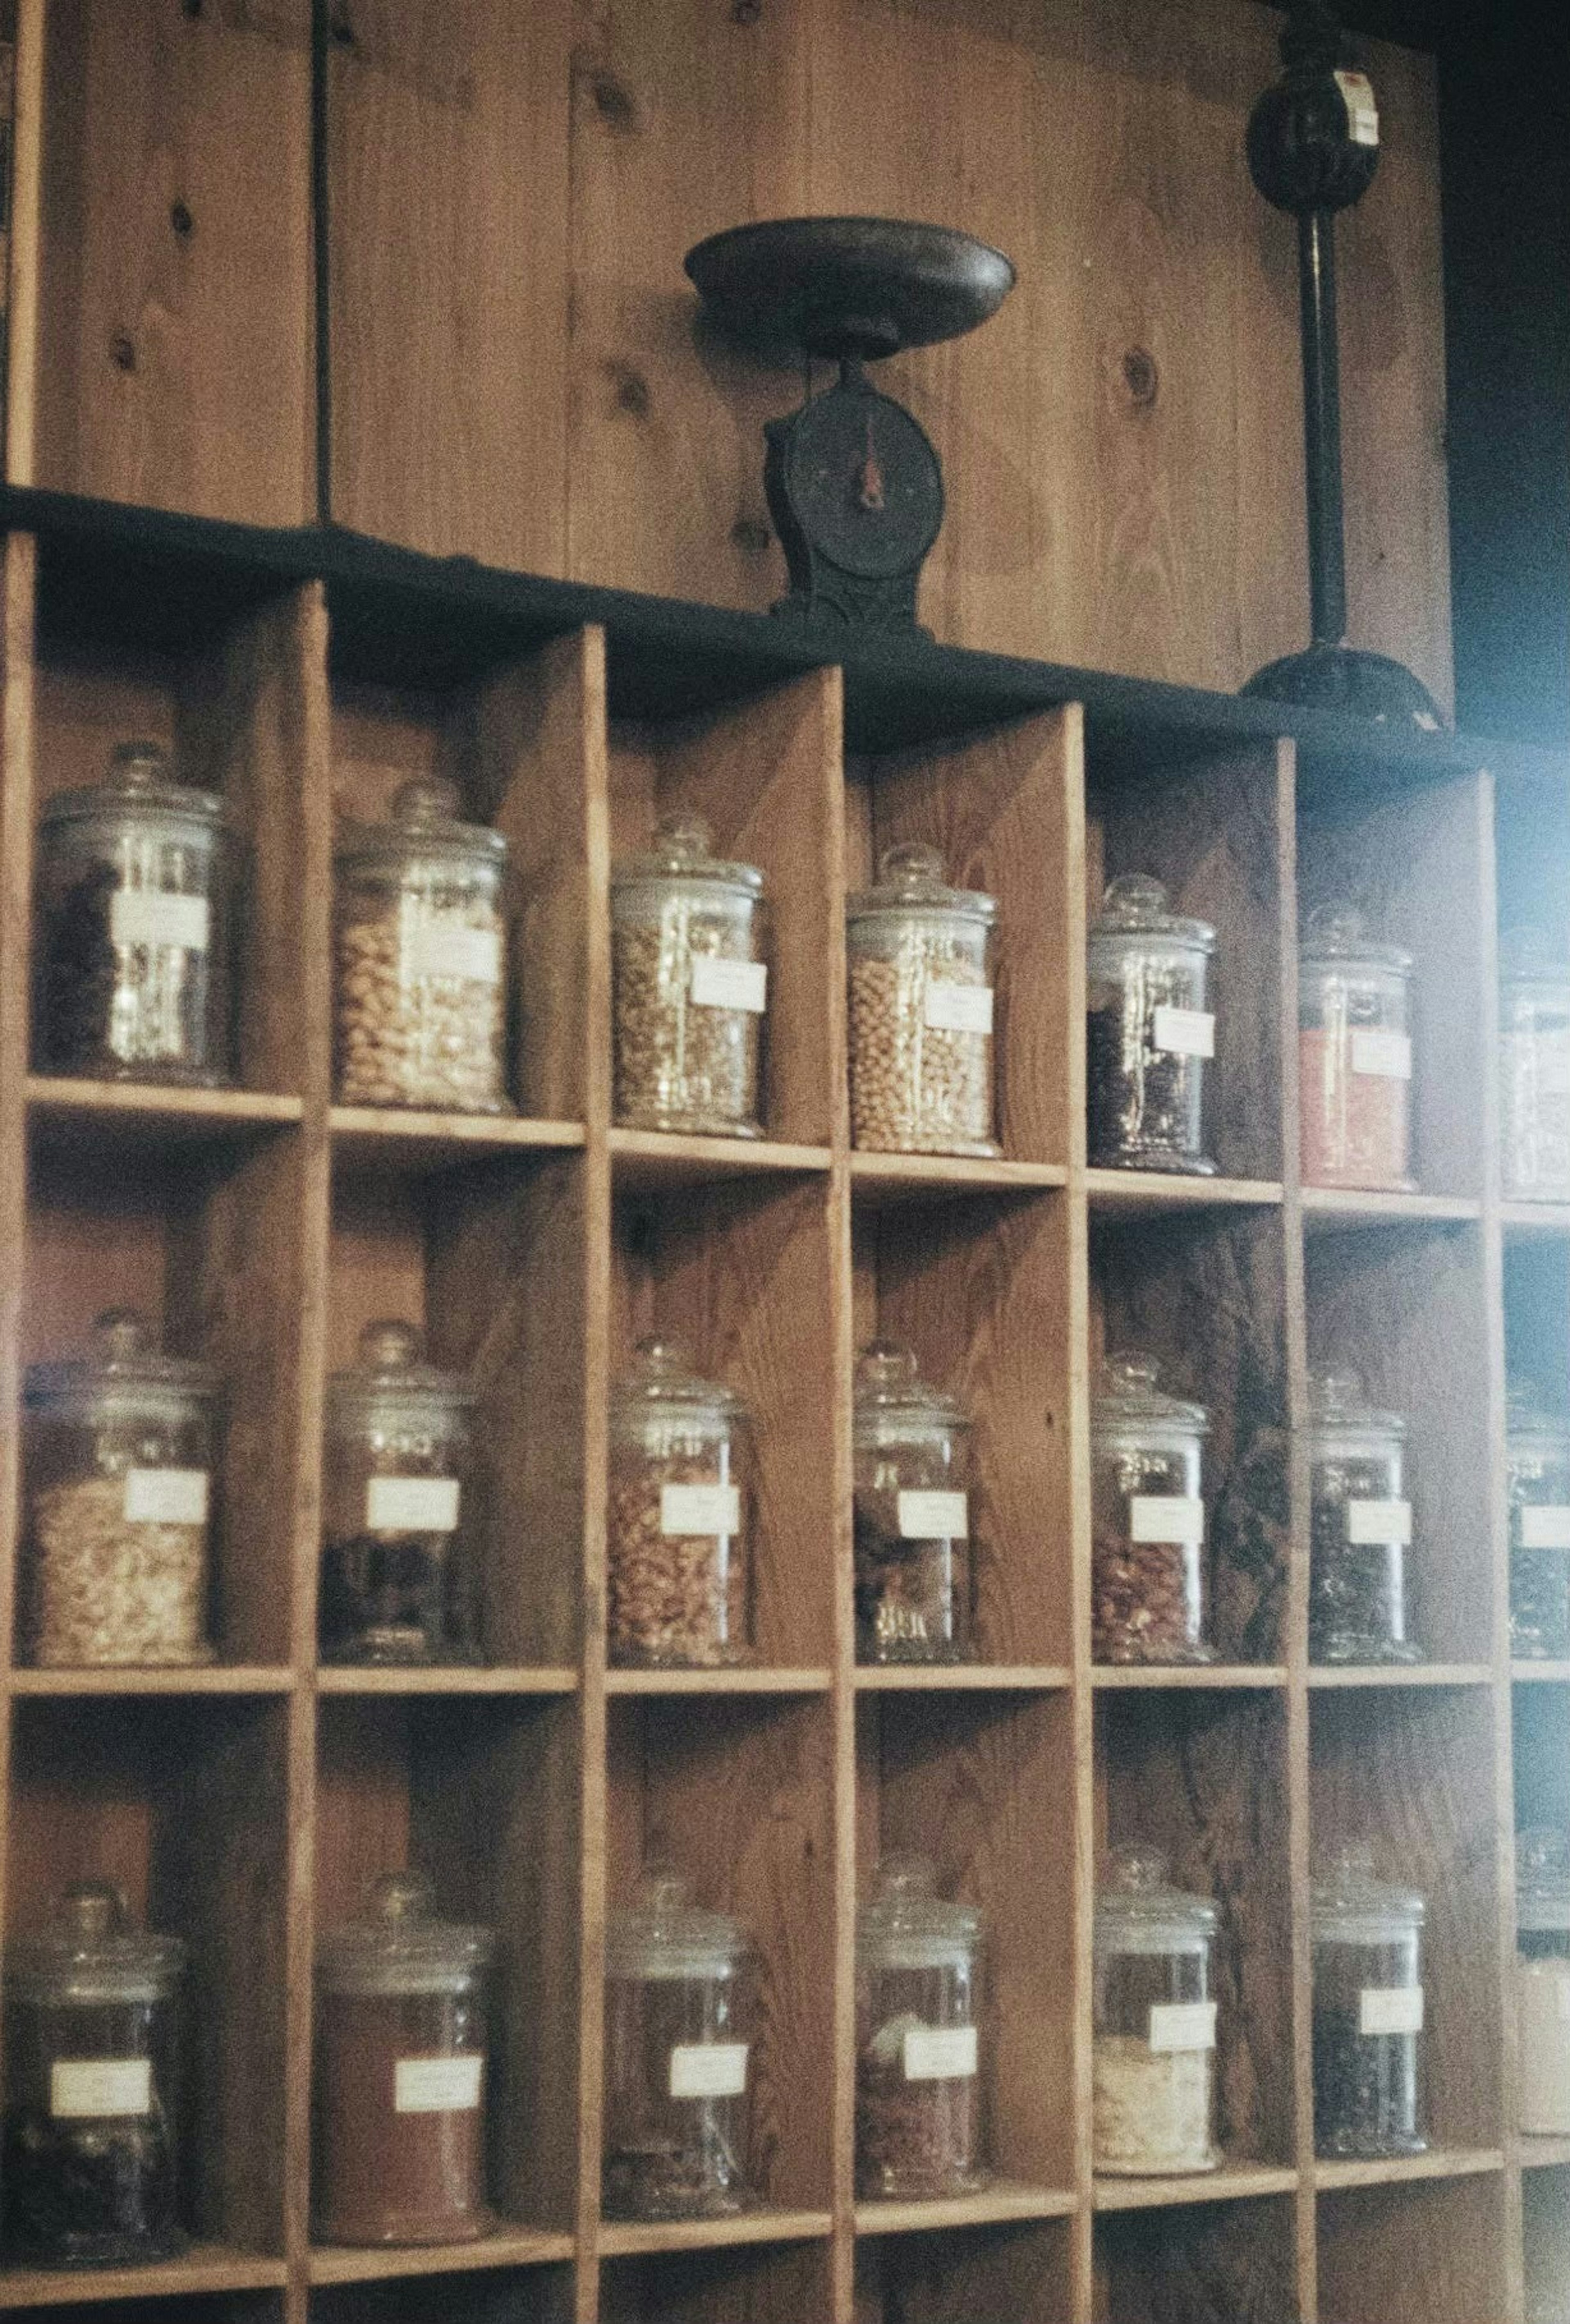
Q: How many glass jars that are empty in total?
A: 0